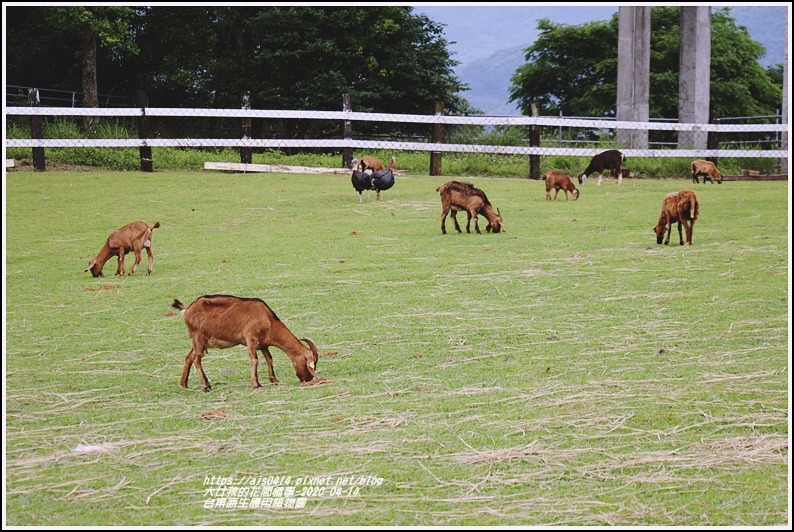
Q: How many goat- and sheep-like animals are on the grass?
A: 8